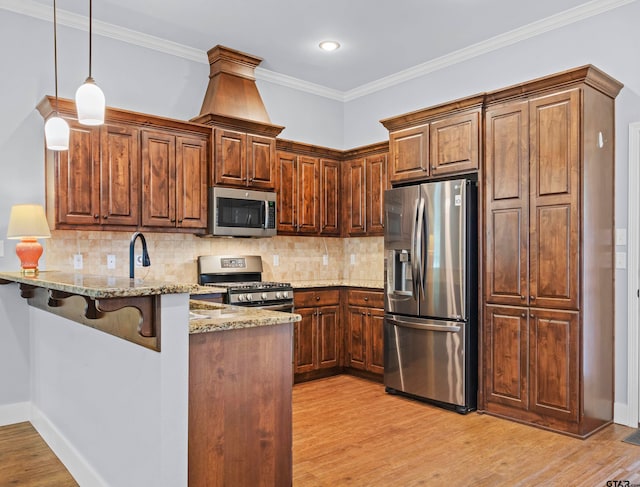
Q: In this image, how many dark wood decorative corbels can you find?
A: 4